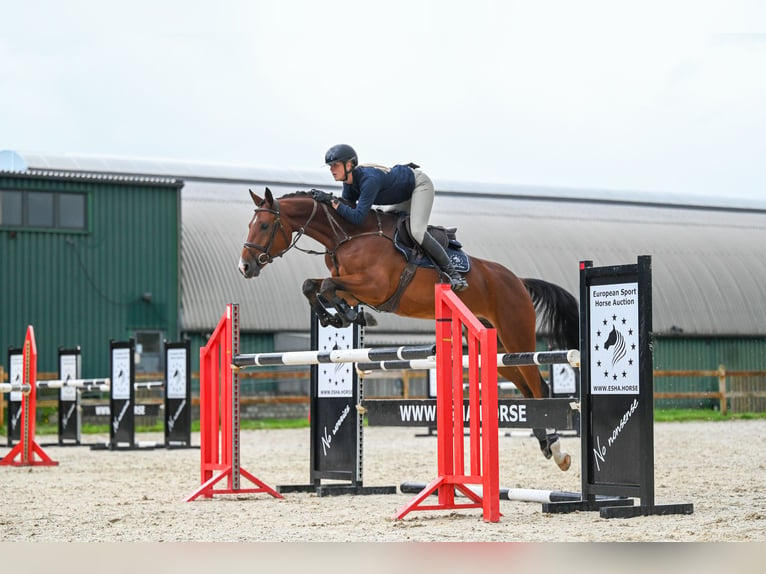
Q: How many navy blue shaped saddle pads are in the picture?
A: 1